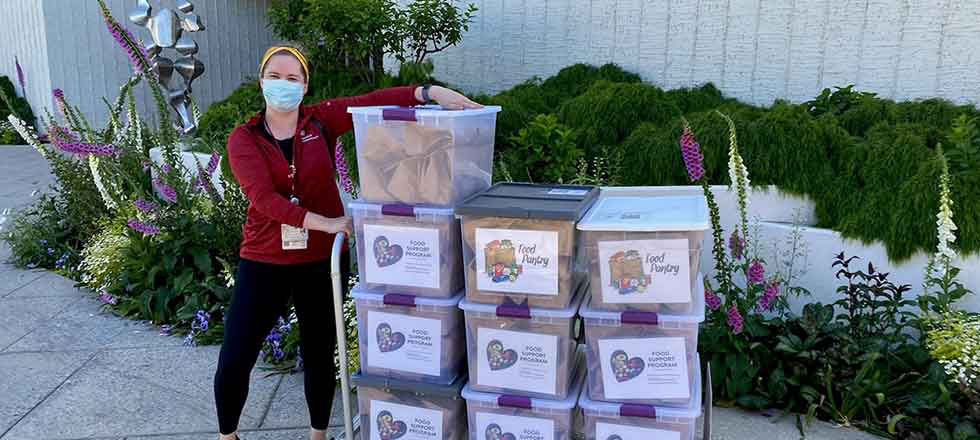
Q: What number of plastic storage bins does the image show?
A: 10